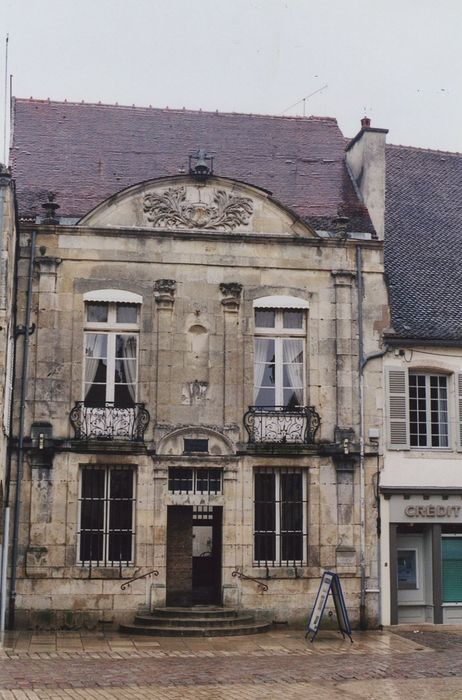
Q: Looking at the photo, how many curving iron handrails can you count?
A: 2